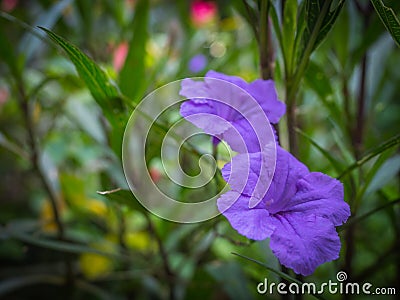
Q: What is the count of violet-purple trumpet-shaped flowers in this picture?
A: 2